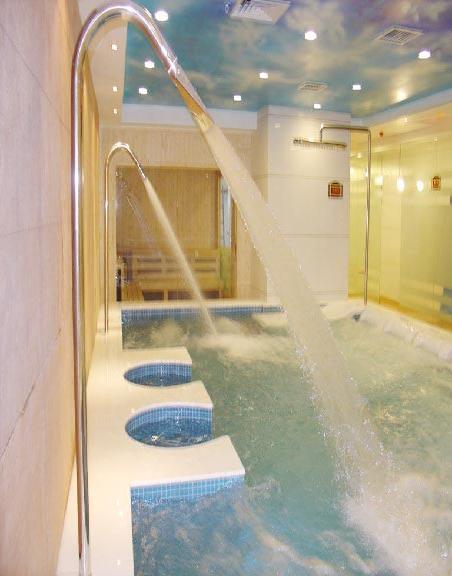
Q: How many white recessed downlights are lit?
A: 12